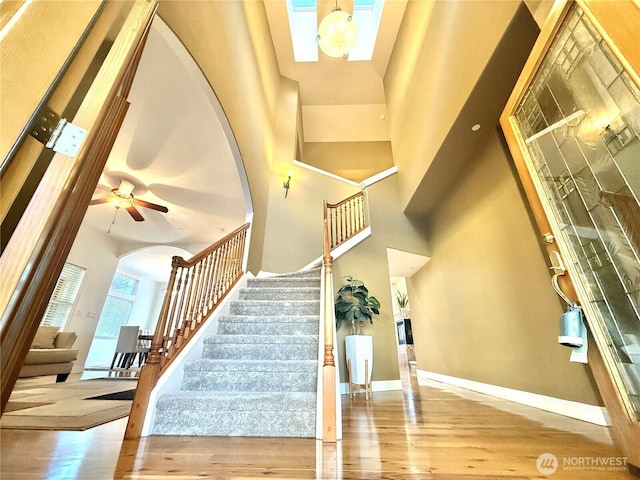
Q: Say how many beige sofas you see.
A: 1